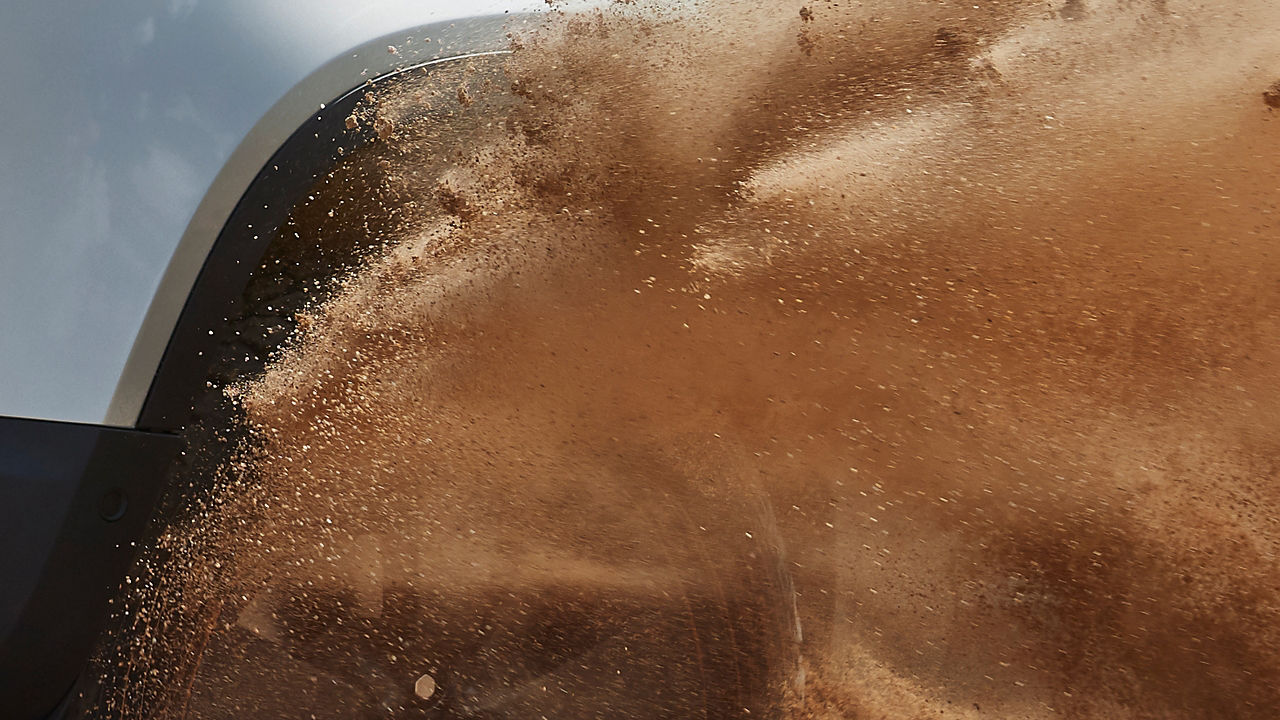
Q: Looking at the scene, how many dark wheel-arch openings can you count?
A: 1